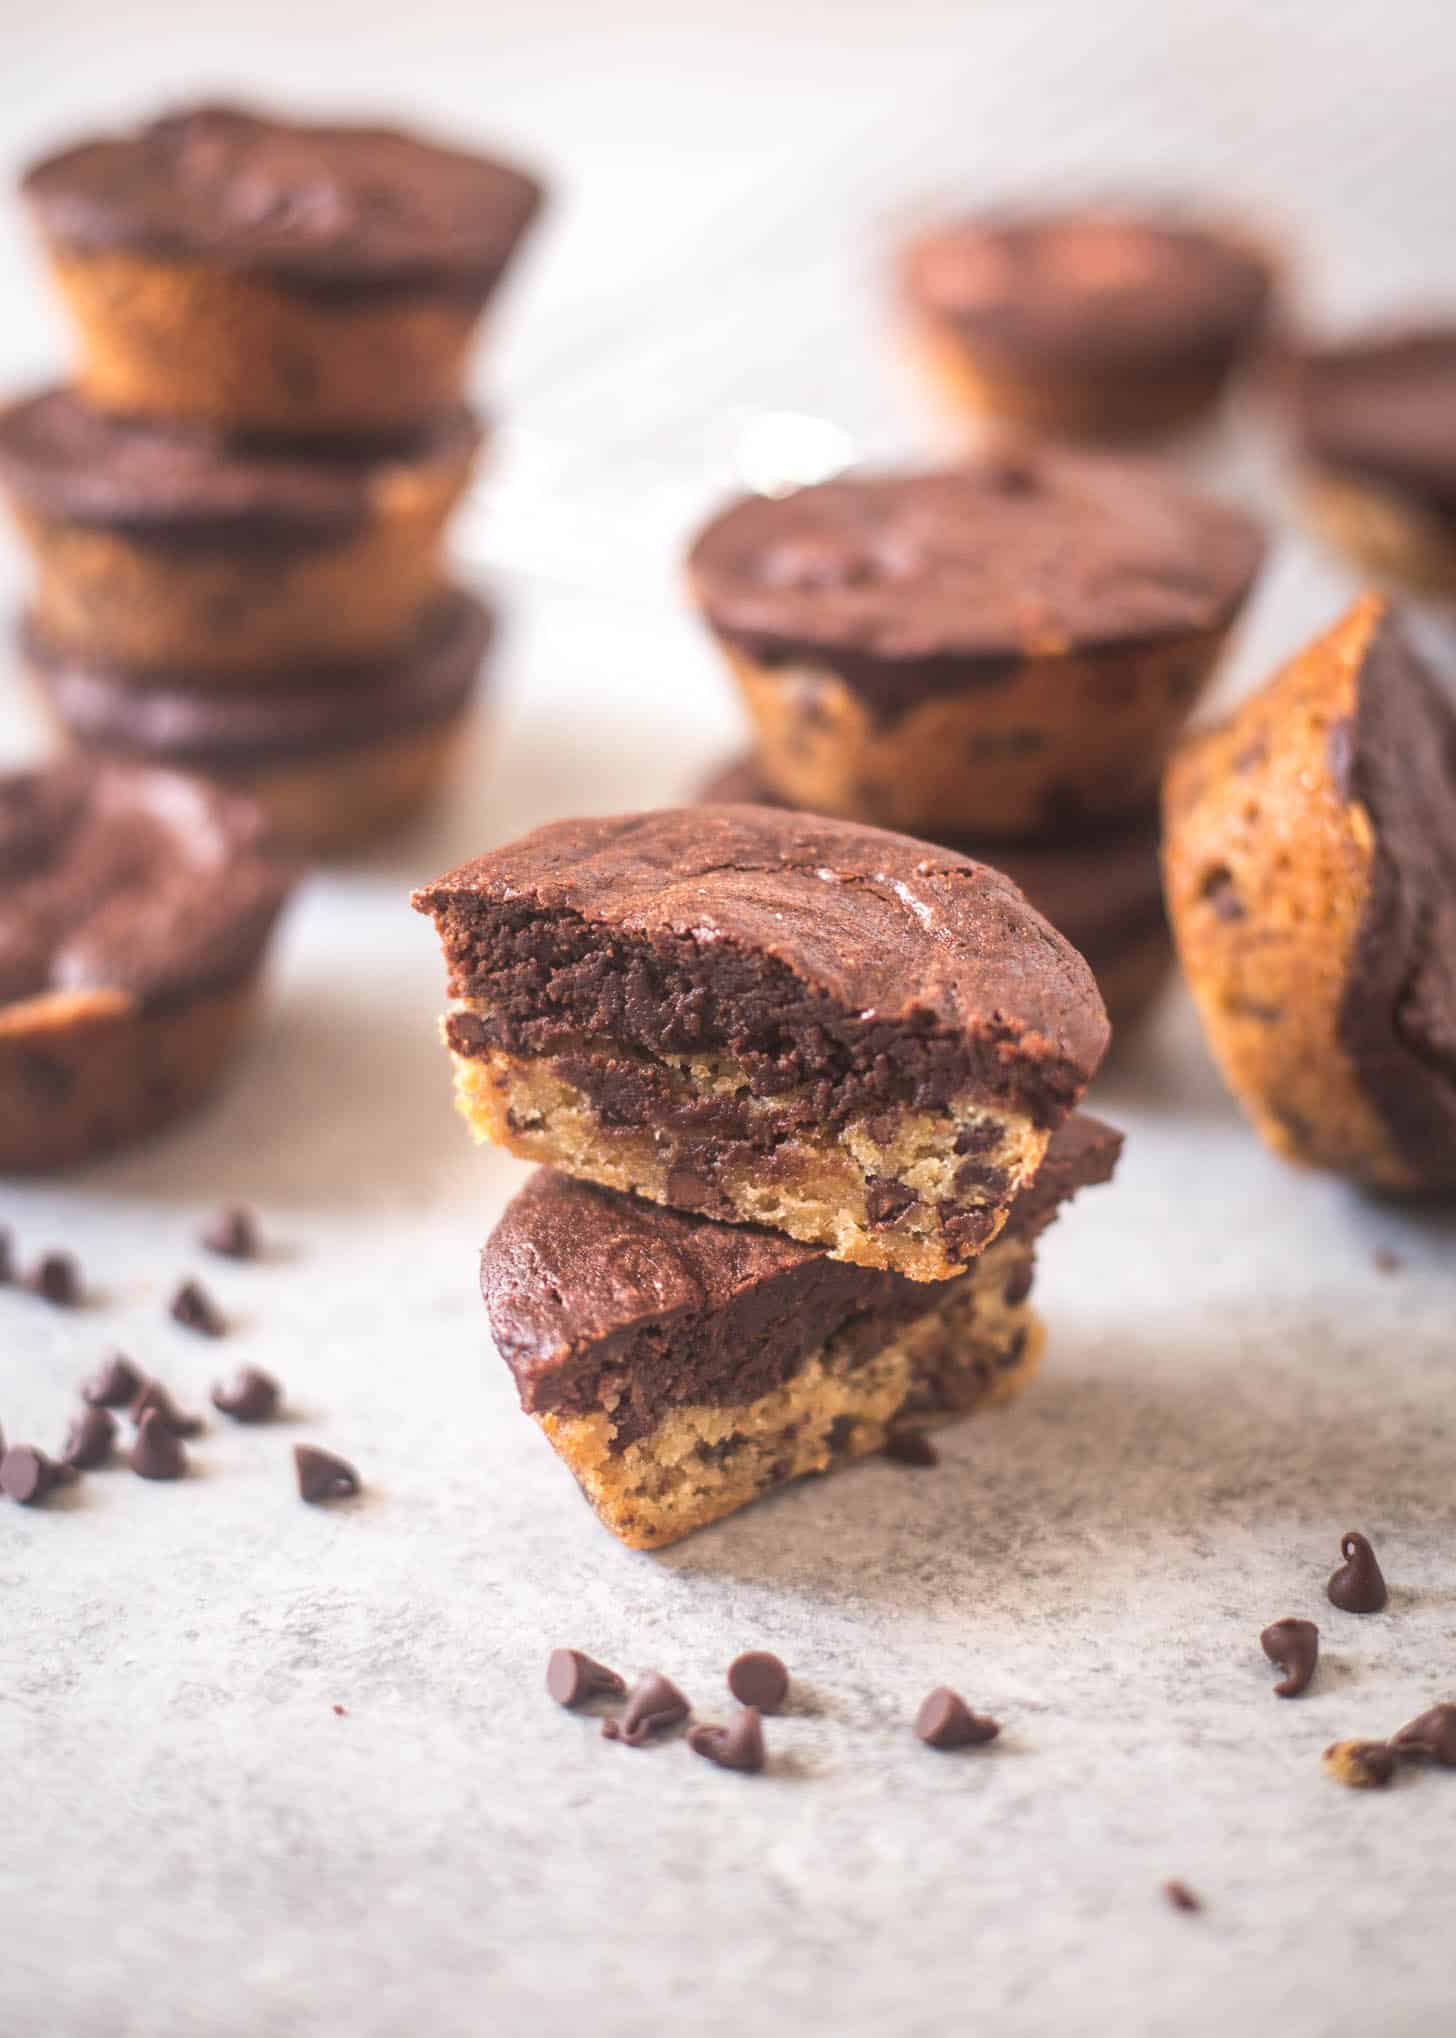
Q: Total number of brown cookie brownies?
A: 11